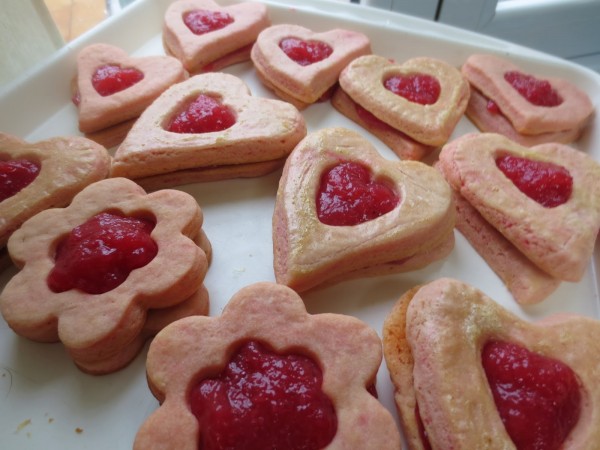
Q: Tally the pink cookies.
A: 12